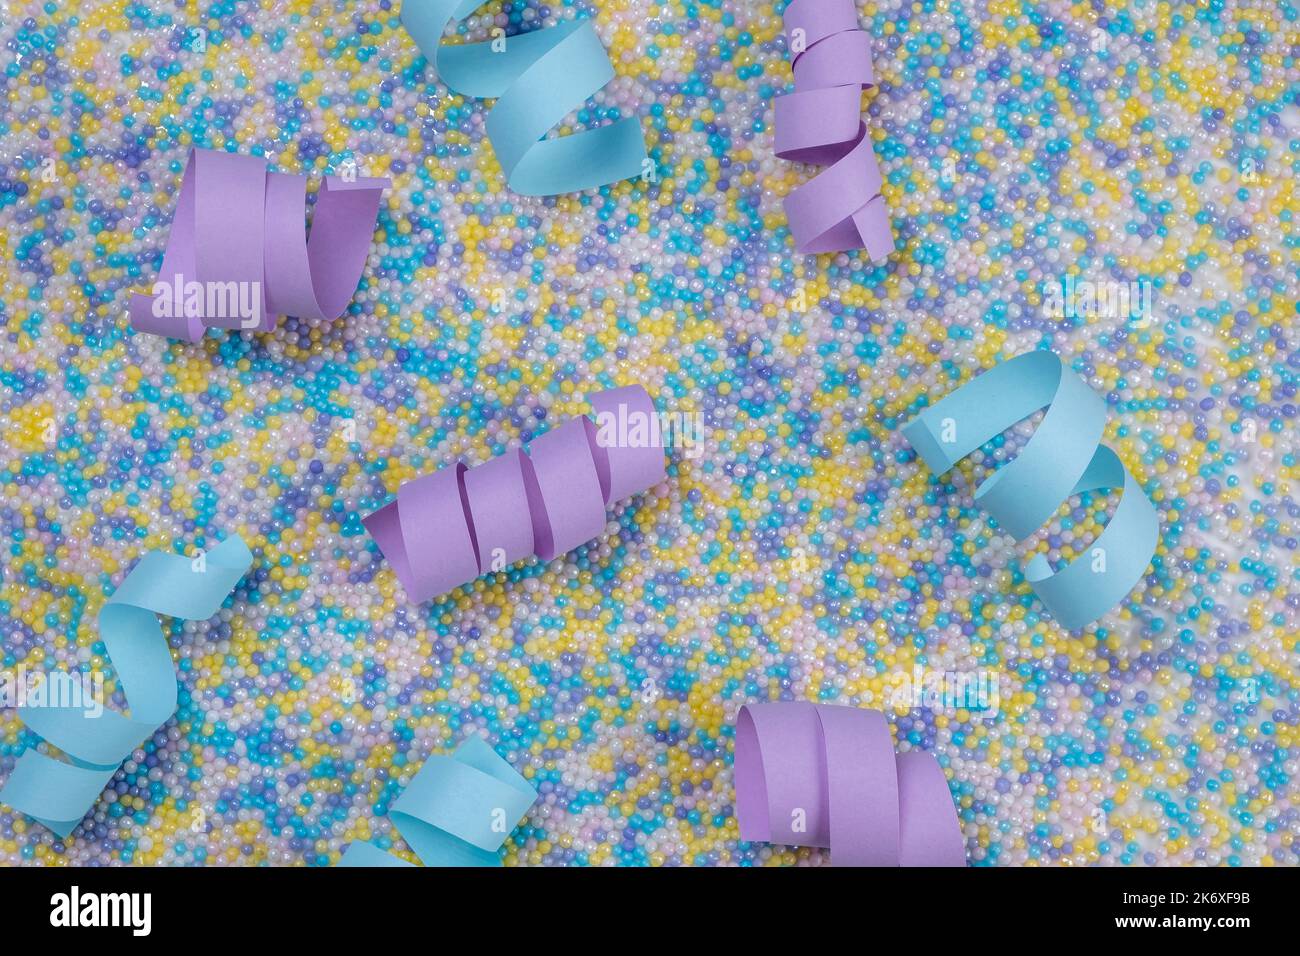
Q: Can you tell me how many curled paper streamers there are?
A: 8